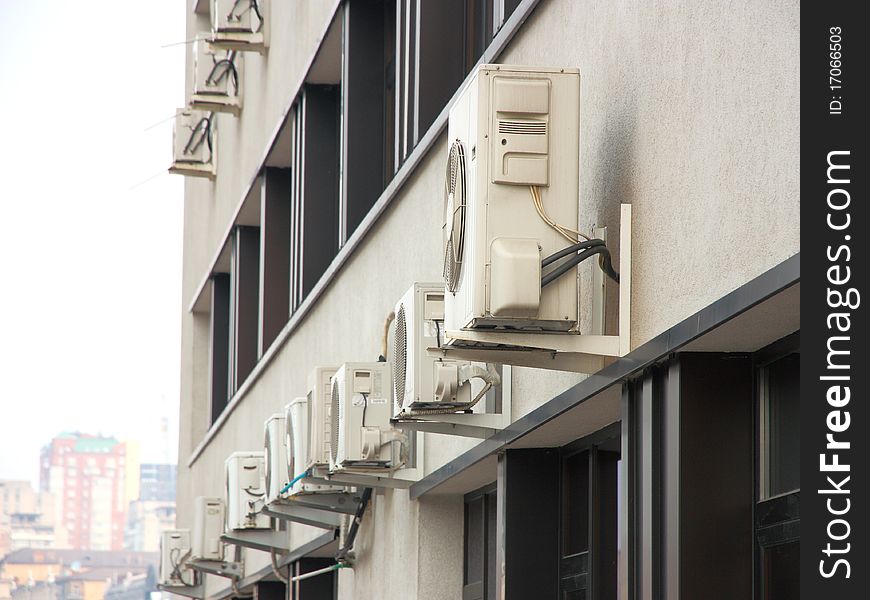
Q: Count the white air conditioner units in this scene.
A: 12